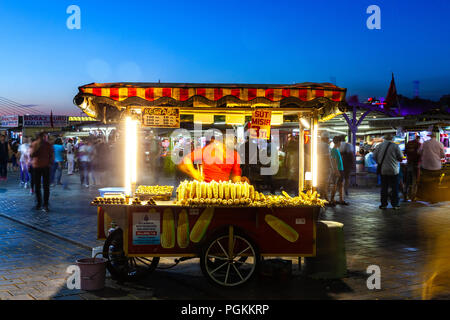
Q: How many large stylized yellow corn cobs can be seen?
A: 4